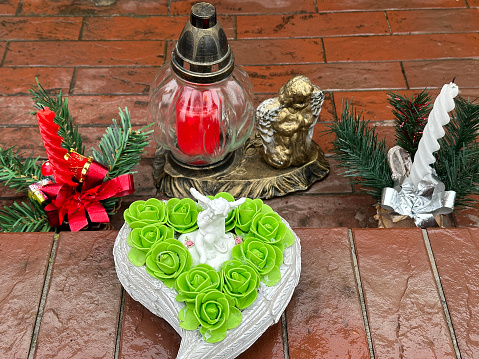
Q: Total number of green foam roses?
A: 11